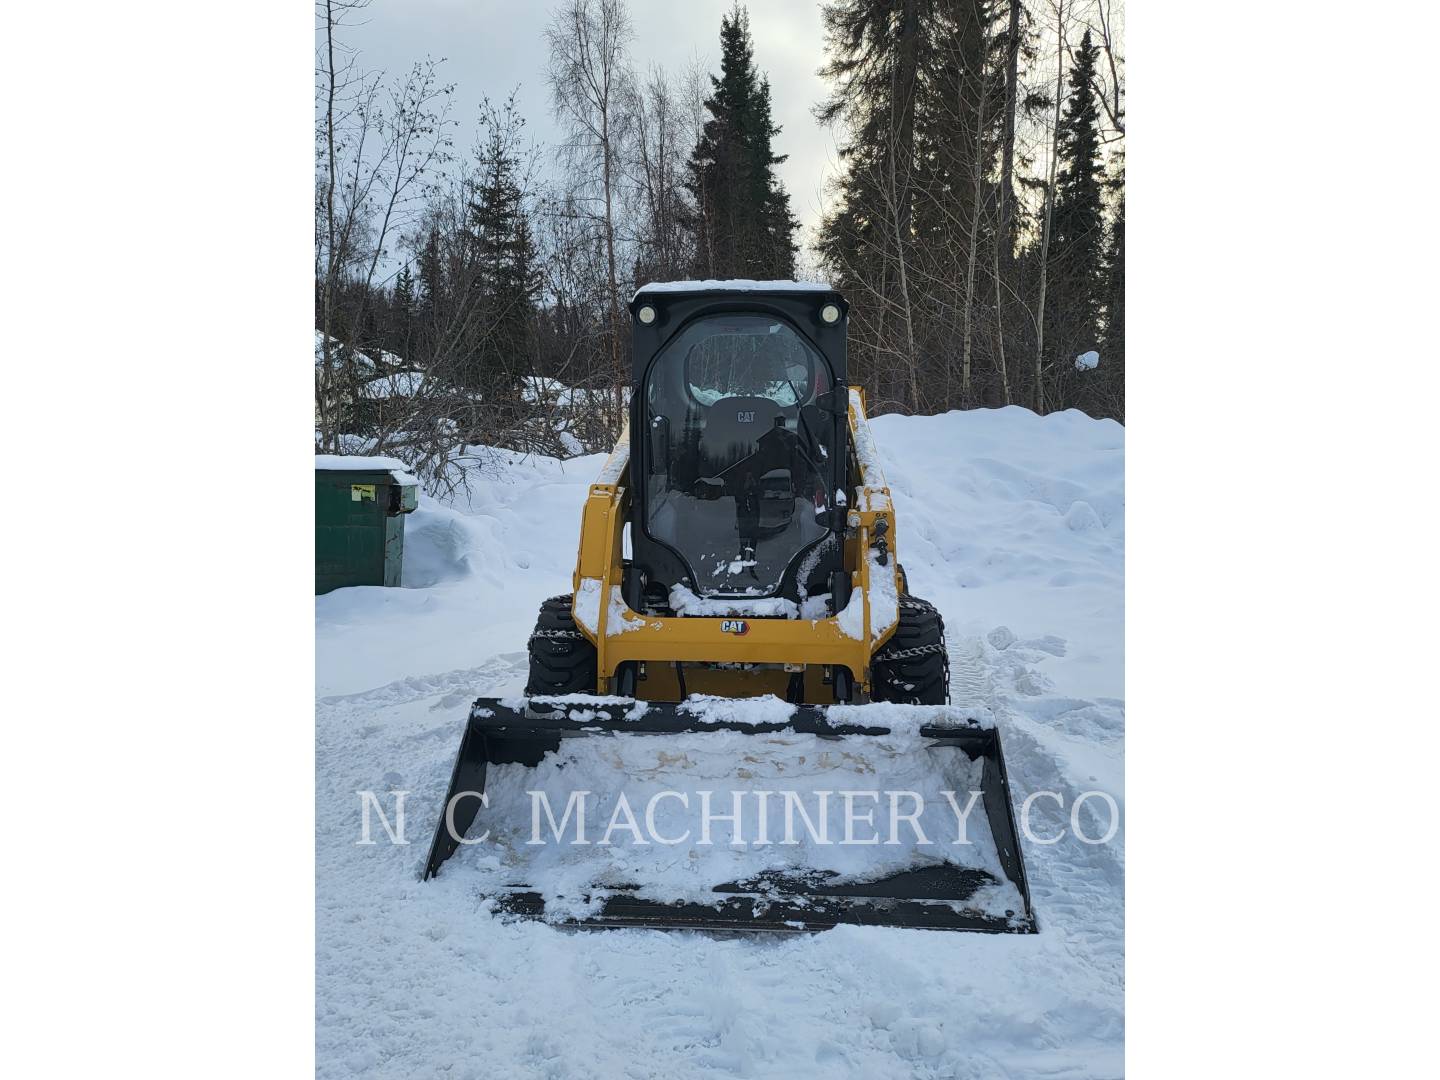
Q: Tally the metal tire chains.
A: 2